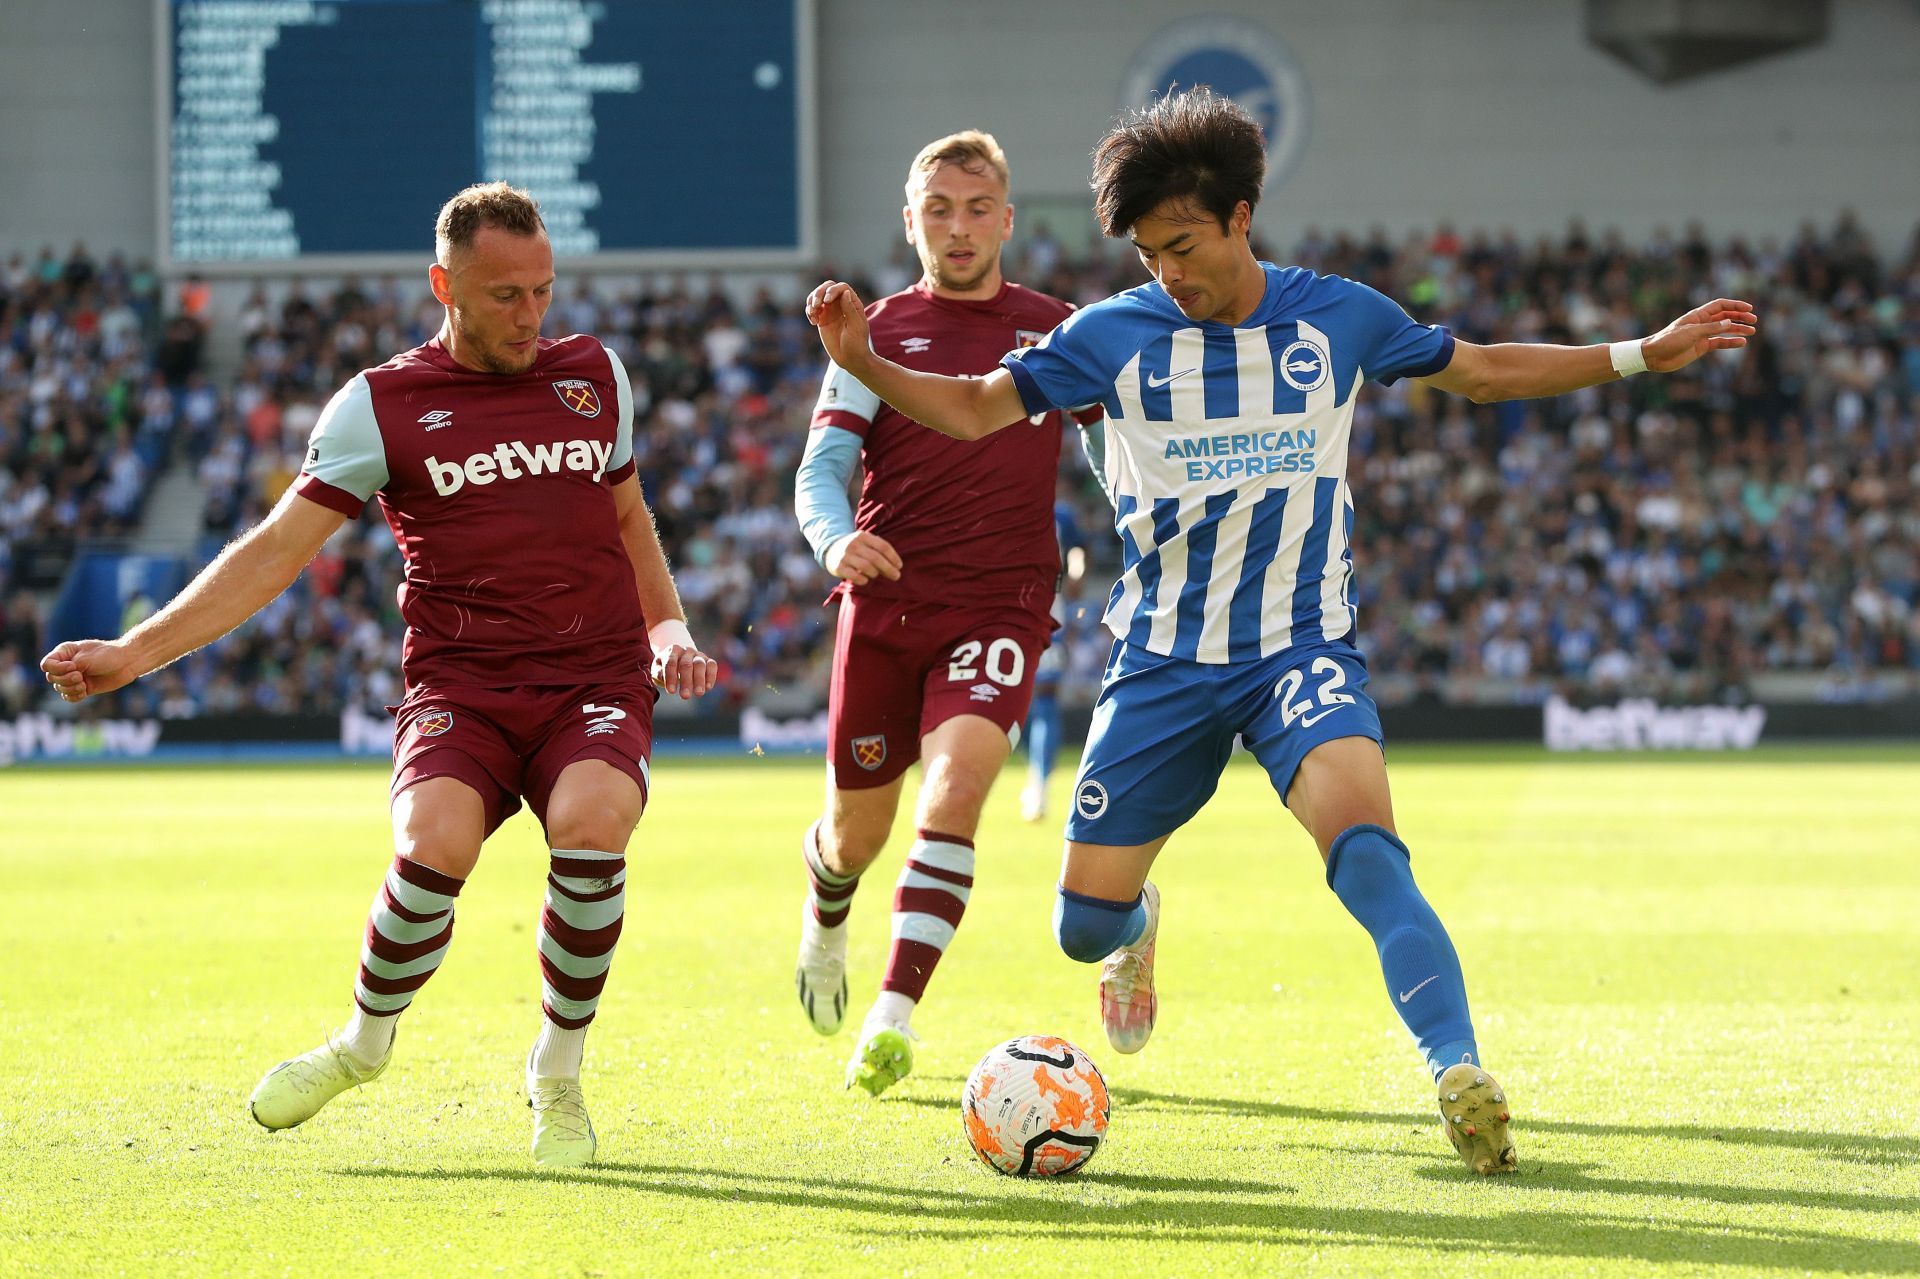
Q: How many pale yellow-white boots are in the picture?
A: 2